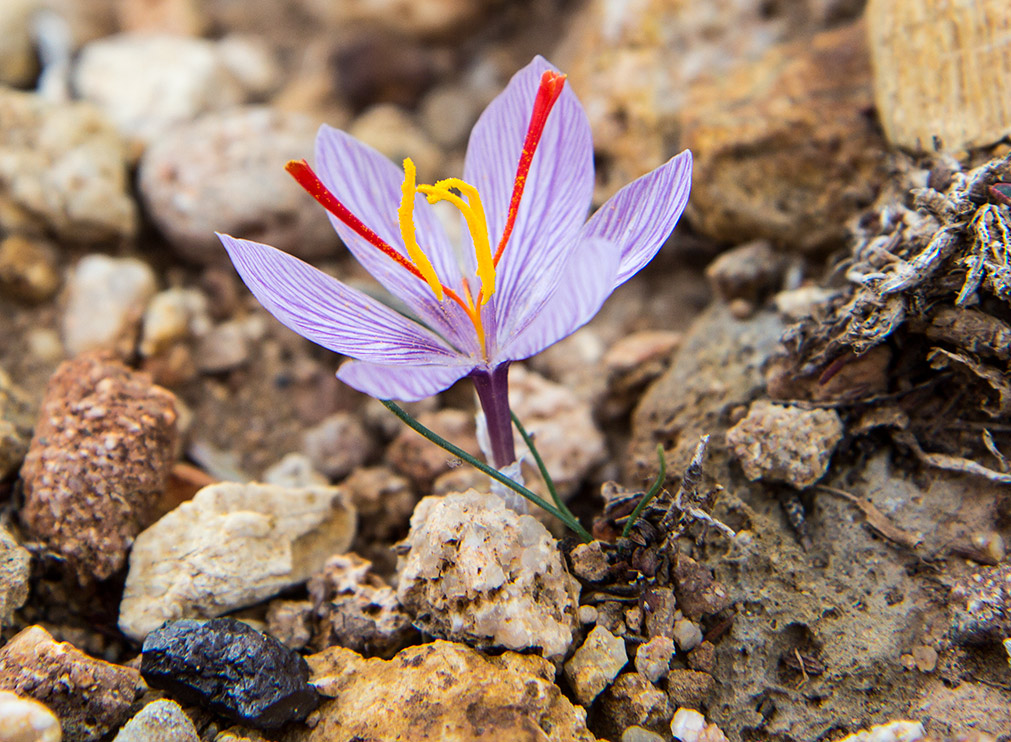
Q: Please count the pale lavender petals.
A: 6